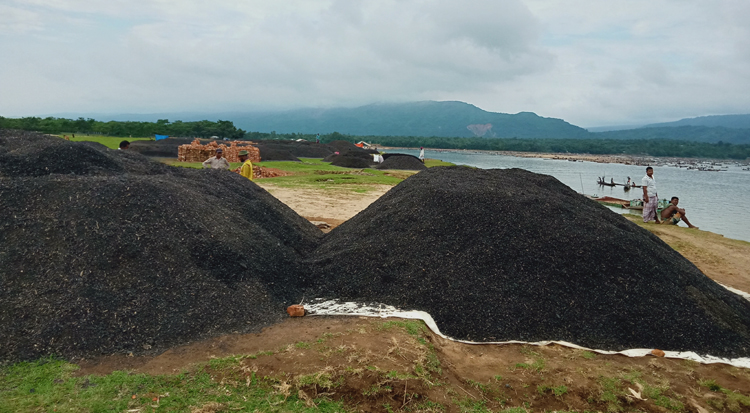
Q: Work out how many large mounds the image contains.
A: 2